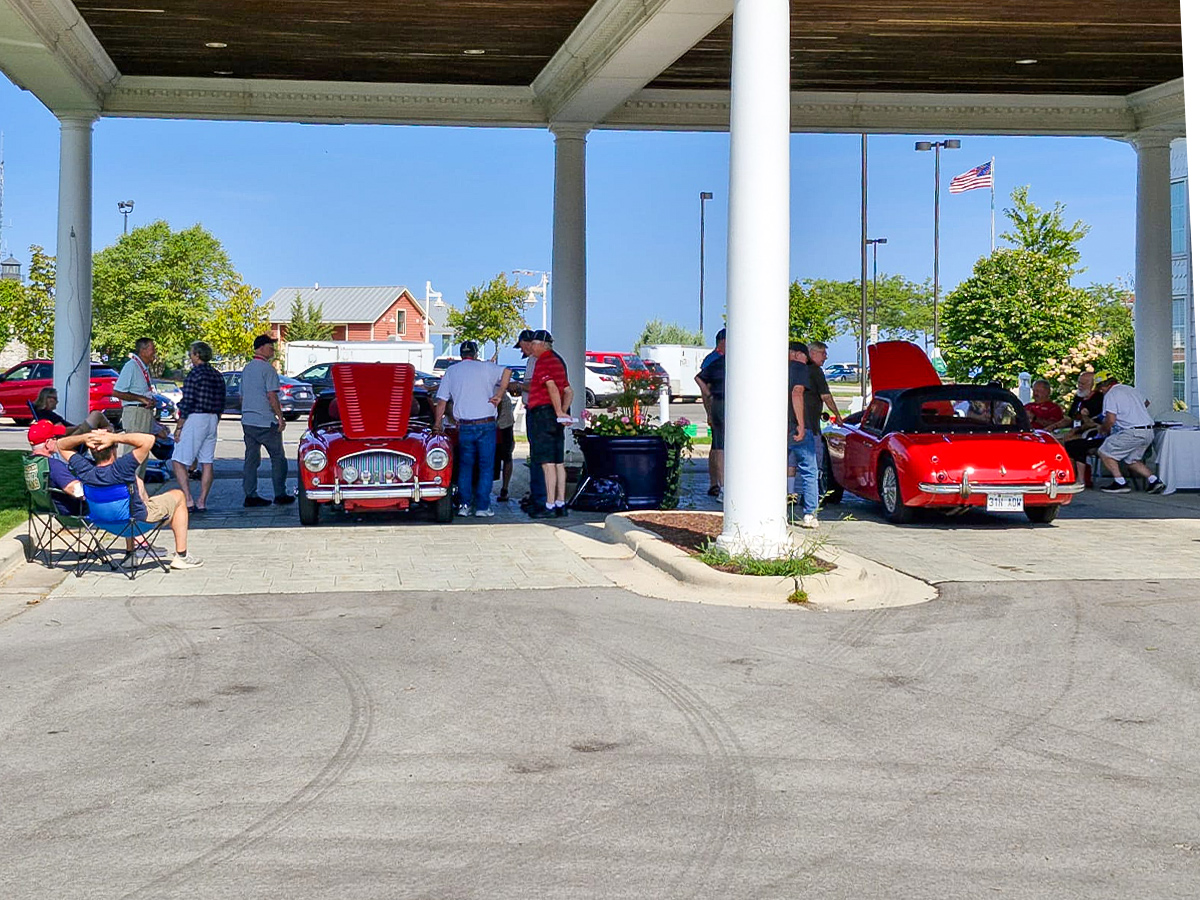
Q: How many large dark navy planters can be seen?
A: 1